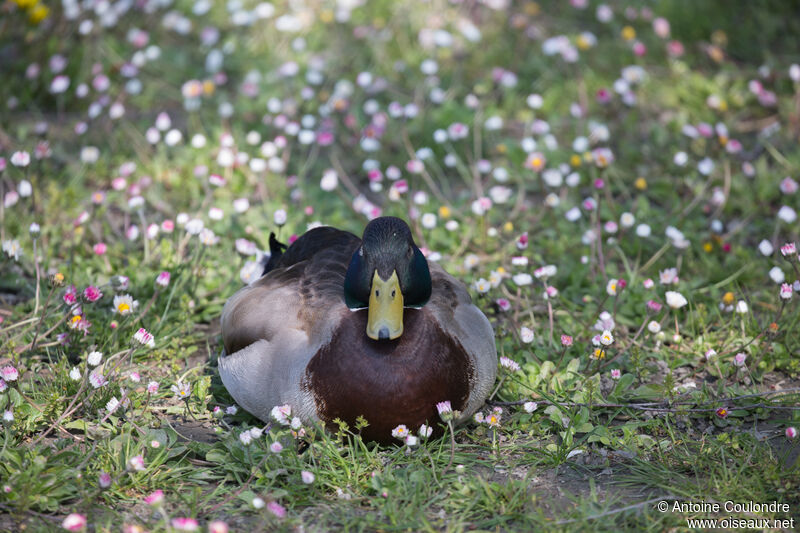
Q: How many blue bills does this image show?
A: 0